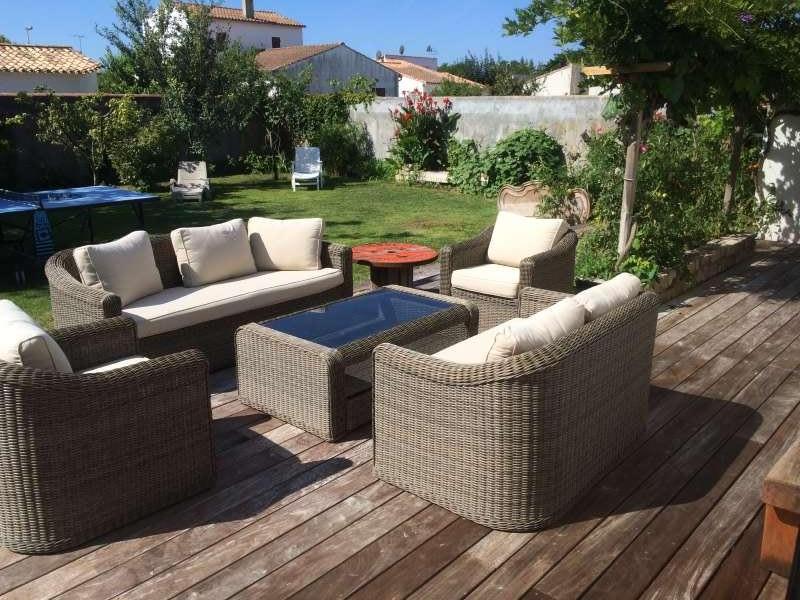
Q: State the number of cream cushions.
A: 11